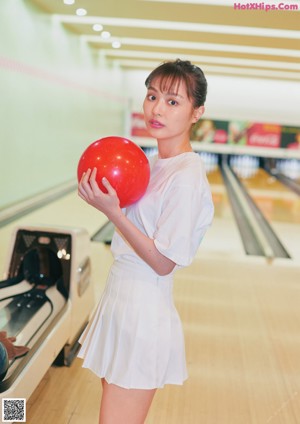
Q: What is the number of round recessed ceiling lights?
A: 5